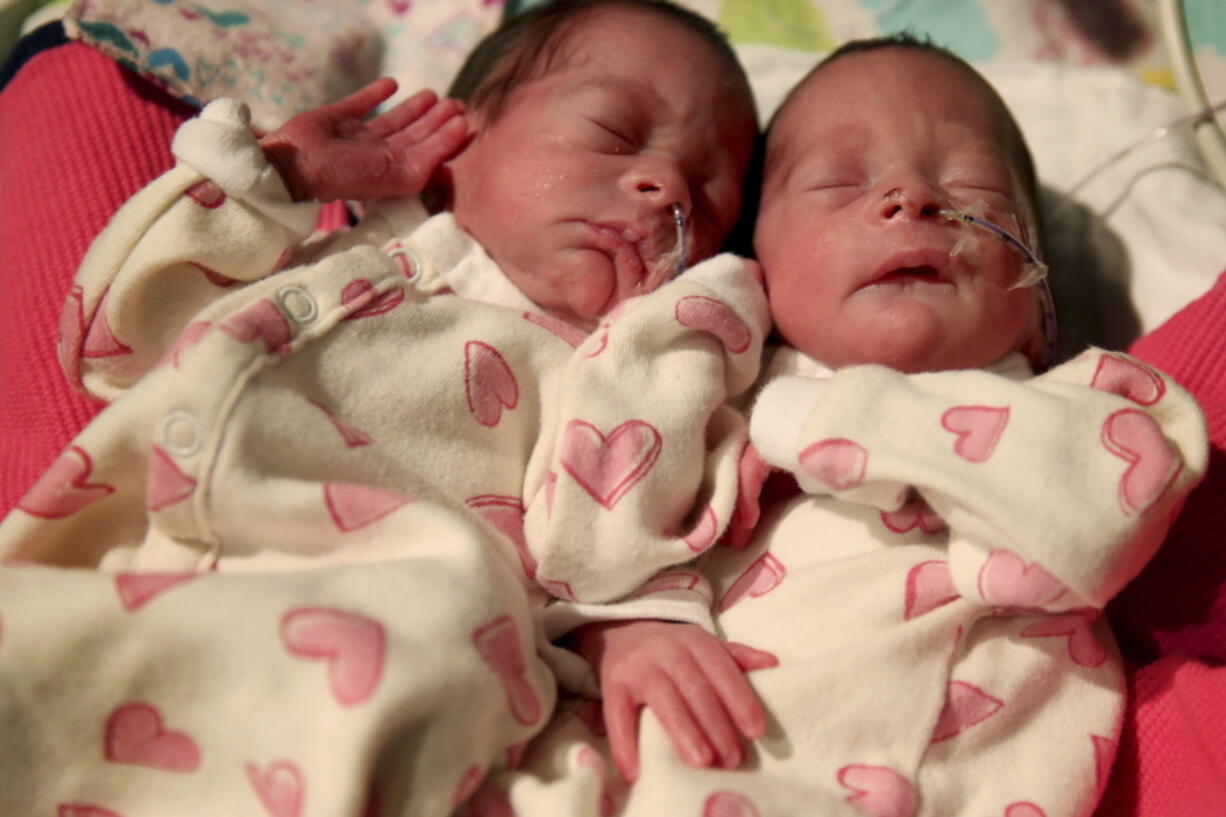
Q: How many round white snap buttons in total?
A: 3